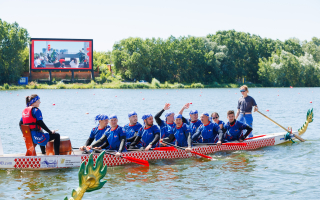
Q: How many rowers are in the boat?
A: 10